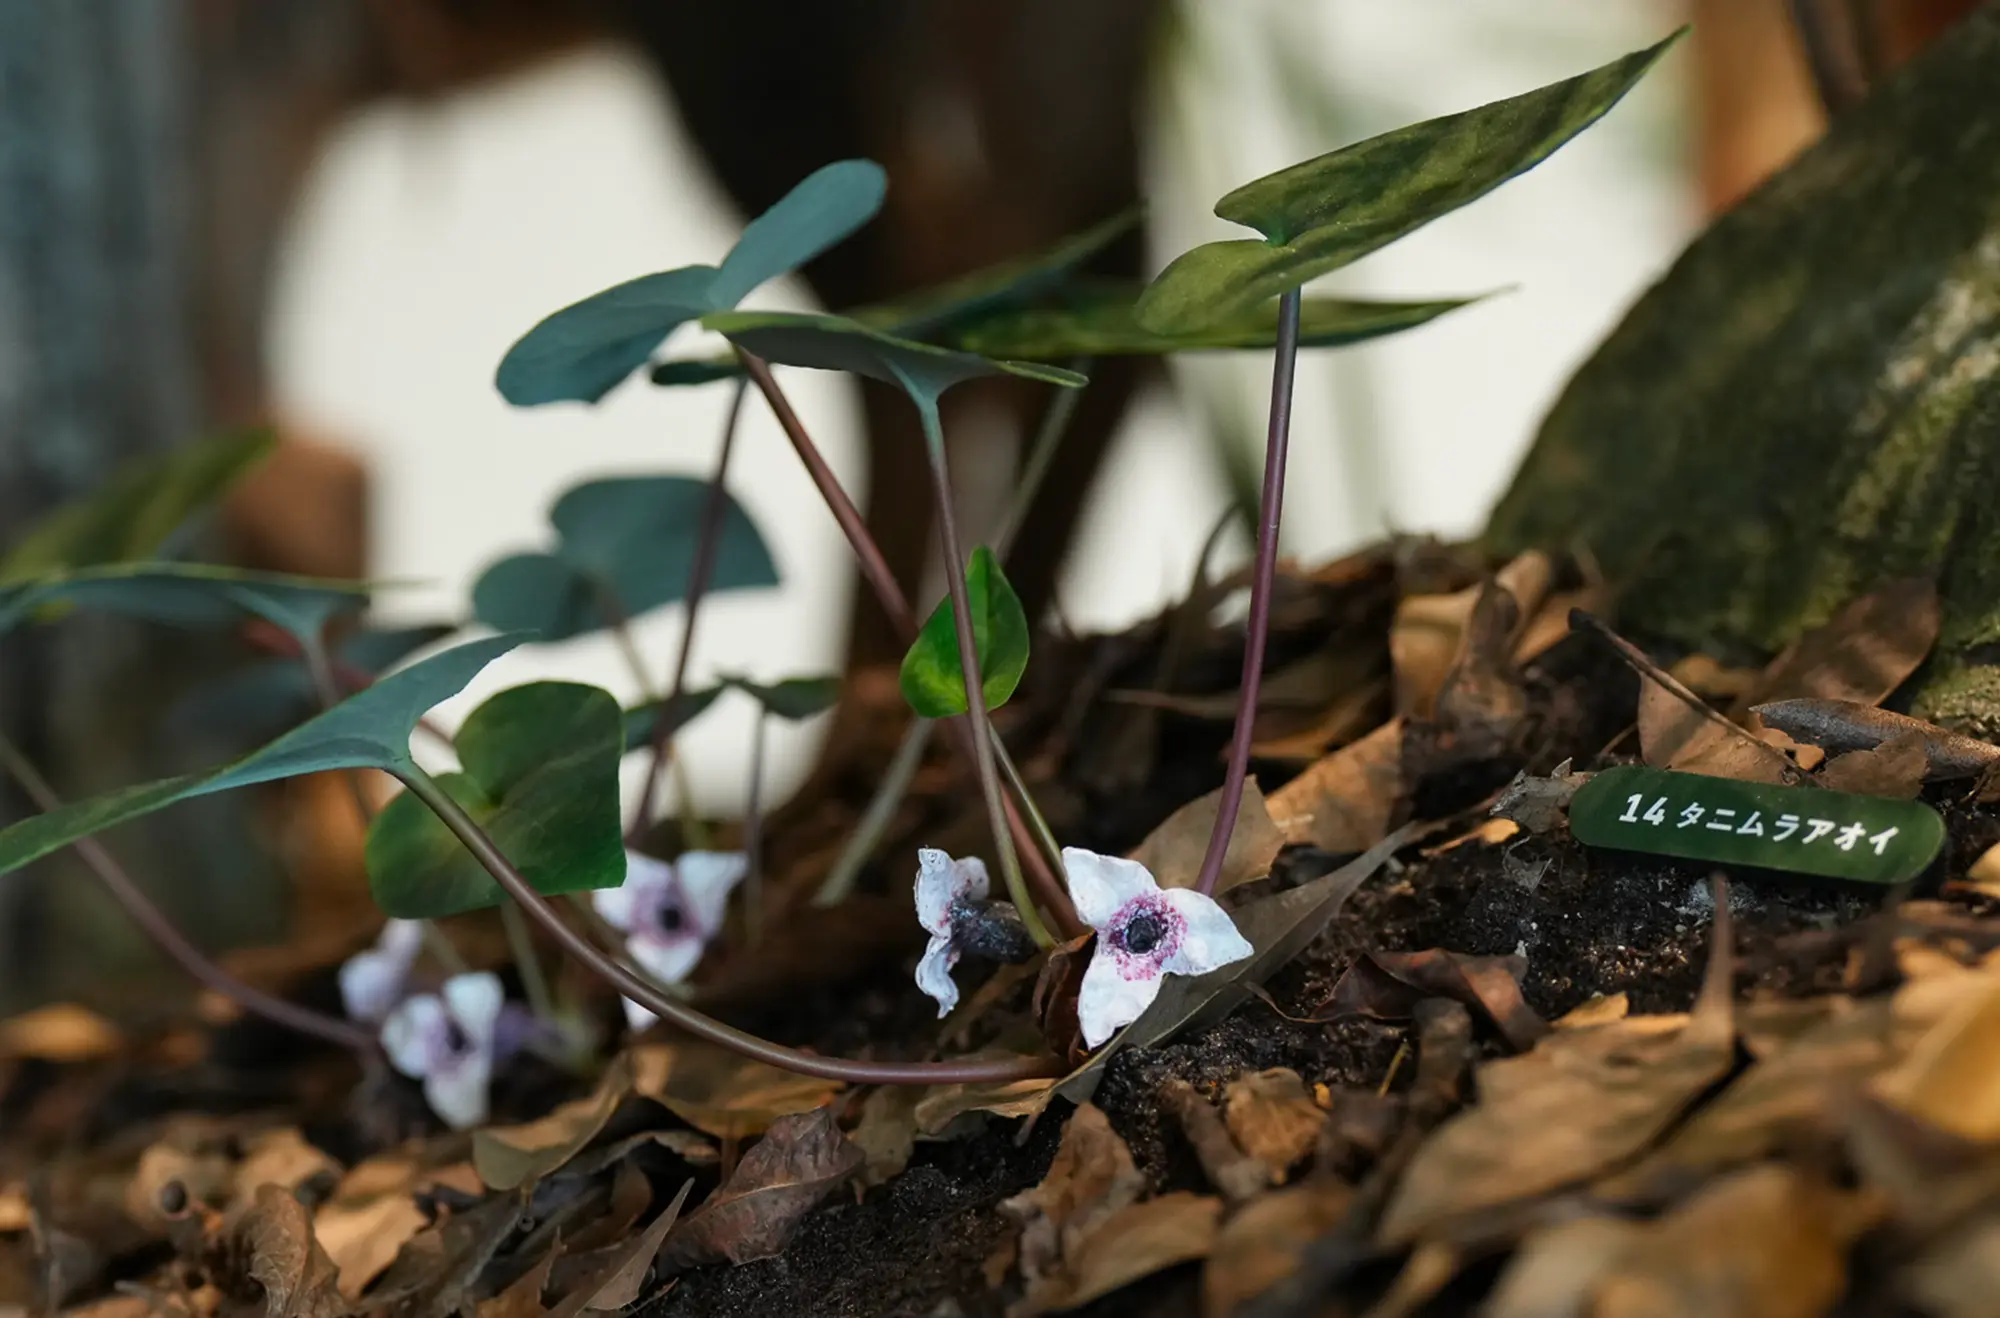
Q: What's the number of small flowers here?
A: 5